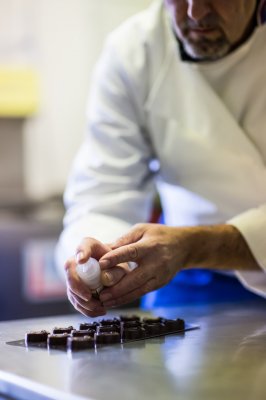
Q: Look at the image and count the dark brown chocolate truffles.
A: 15